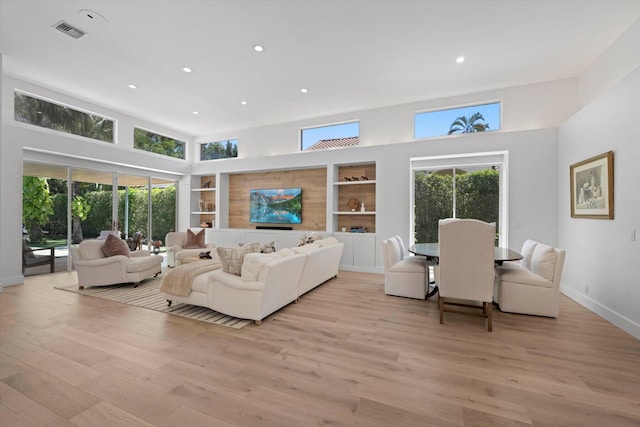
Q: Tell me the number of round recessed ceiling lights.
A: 7